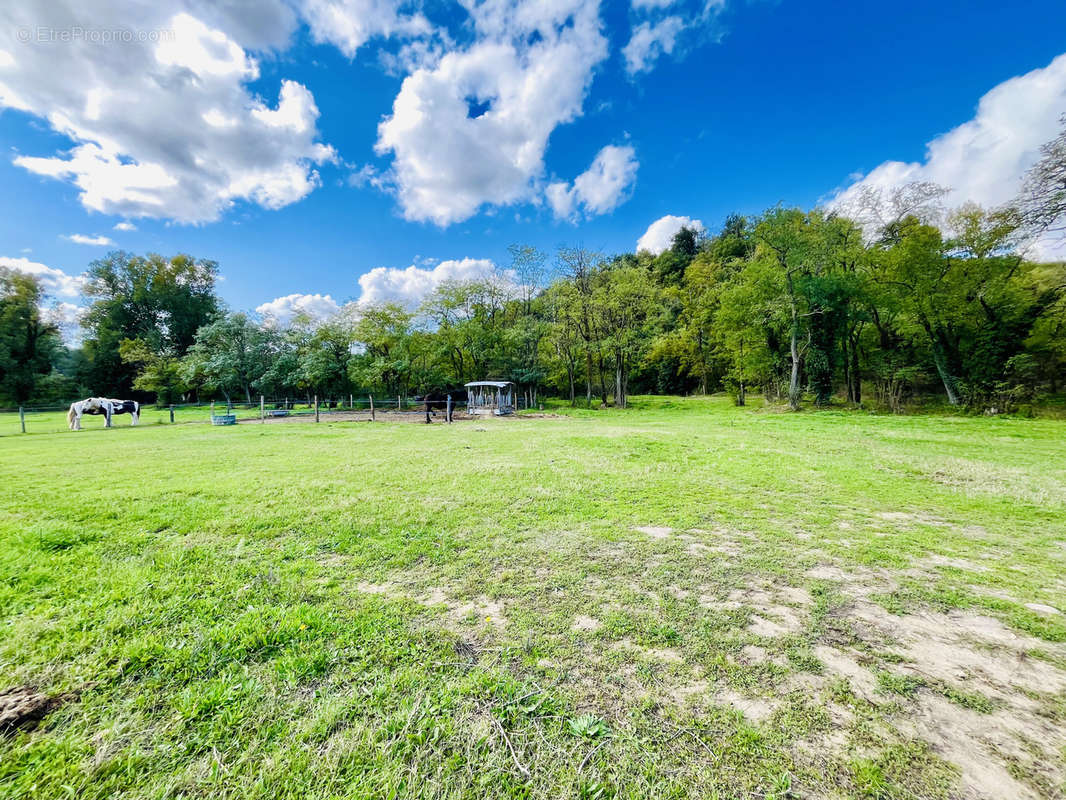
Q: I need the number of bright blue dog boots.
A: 0